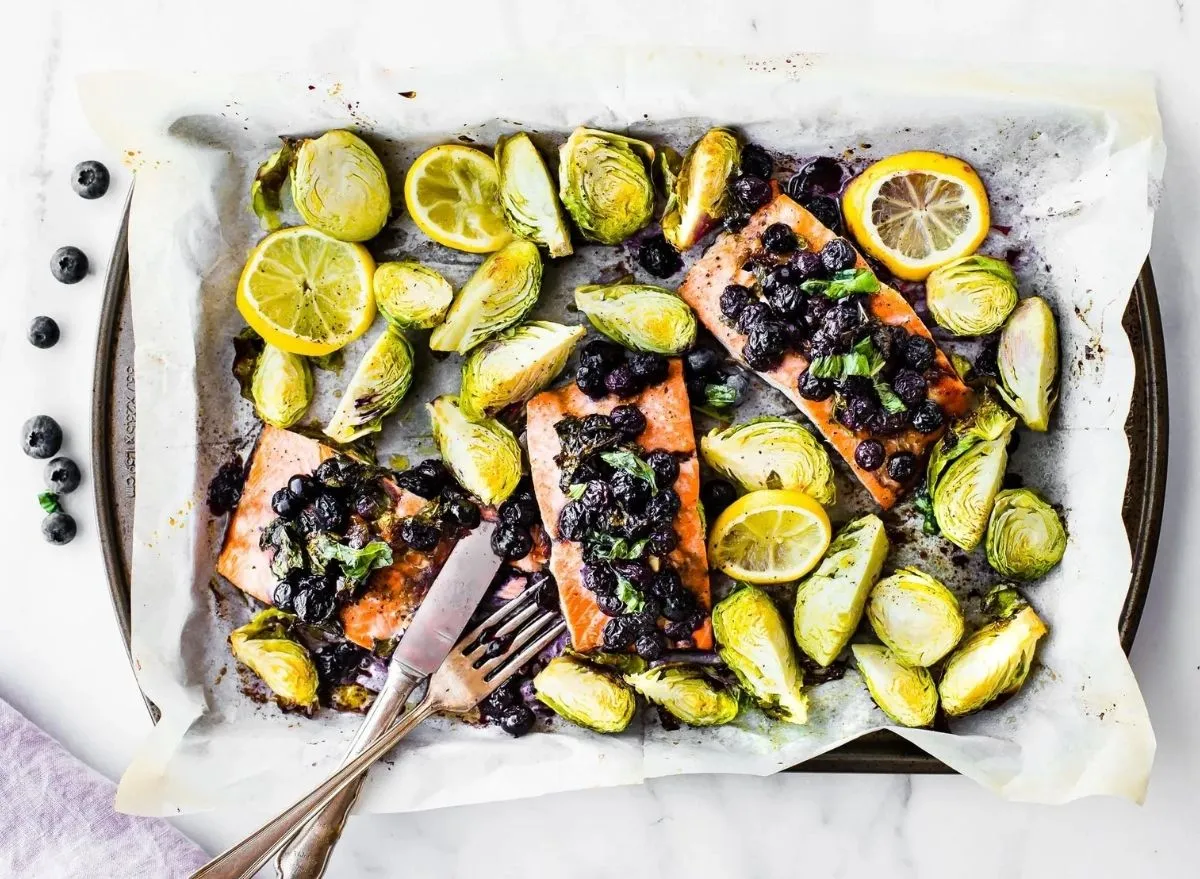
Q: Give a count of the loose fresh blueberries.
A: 6